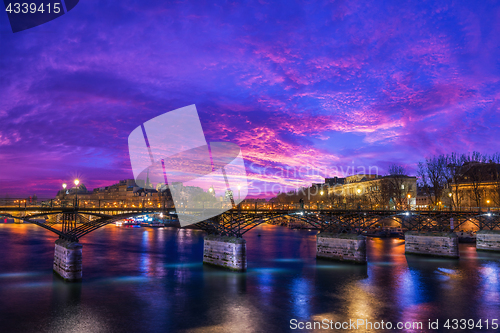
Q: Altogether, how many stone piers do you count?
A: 5